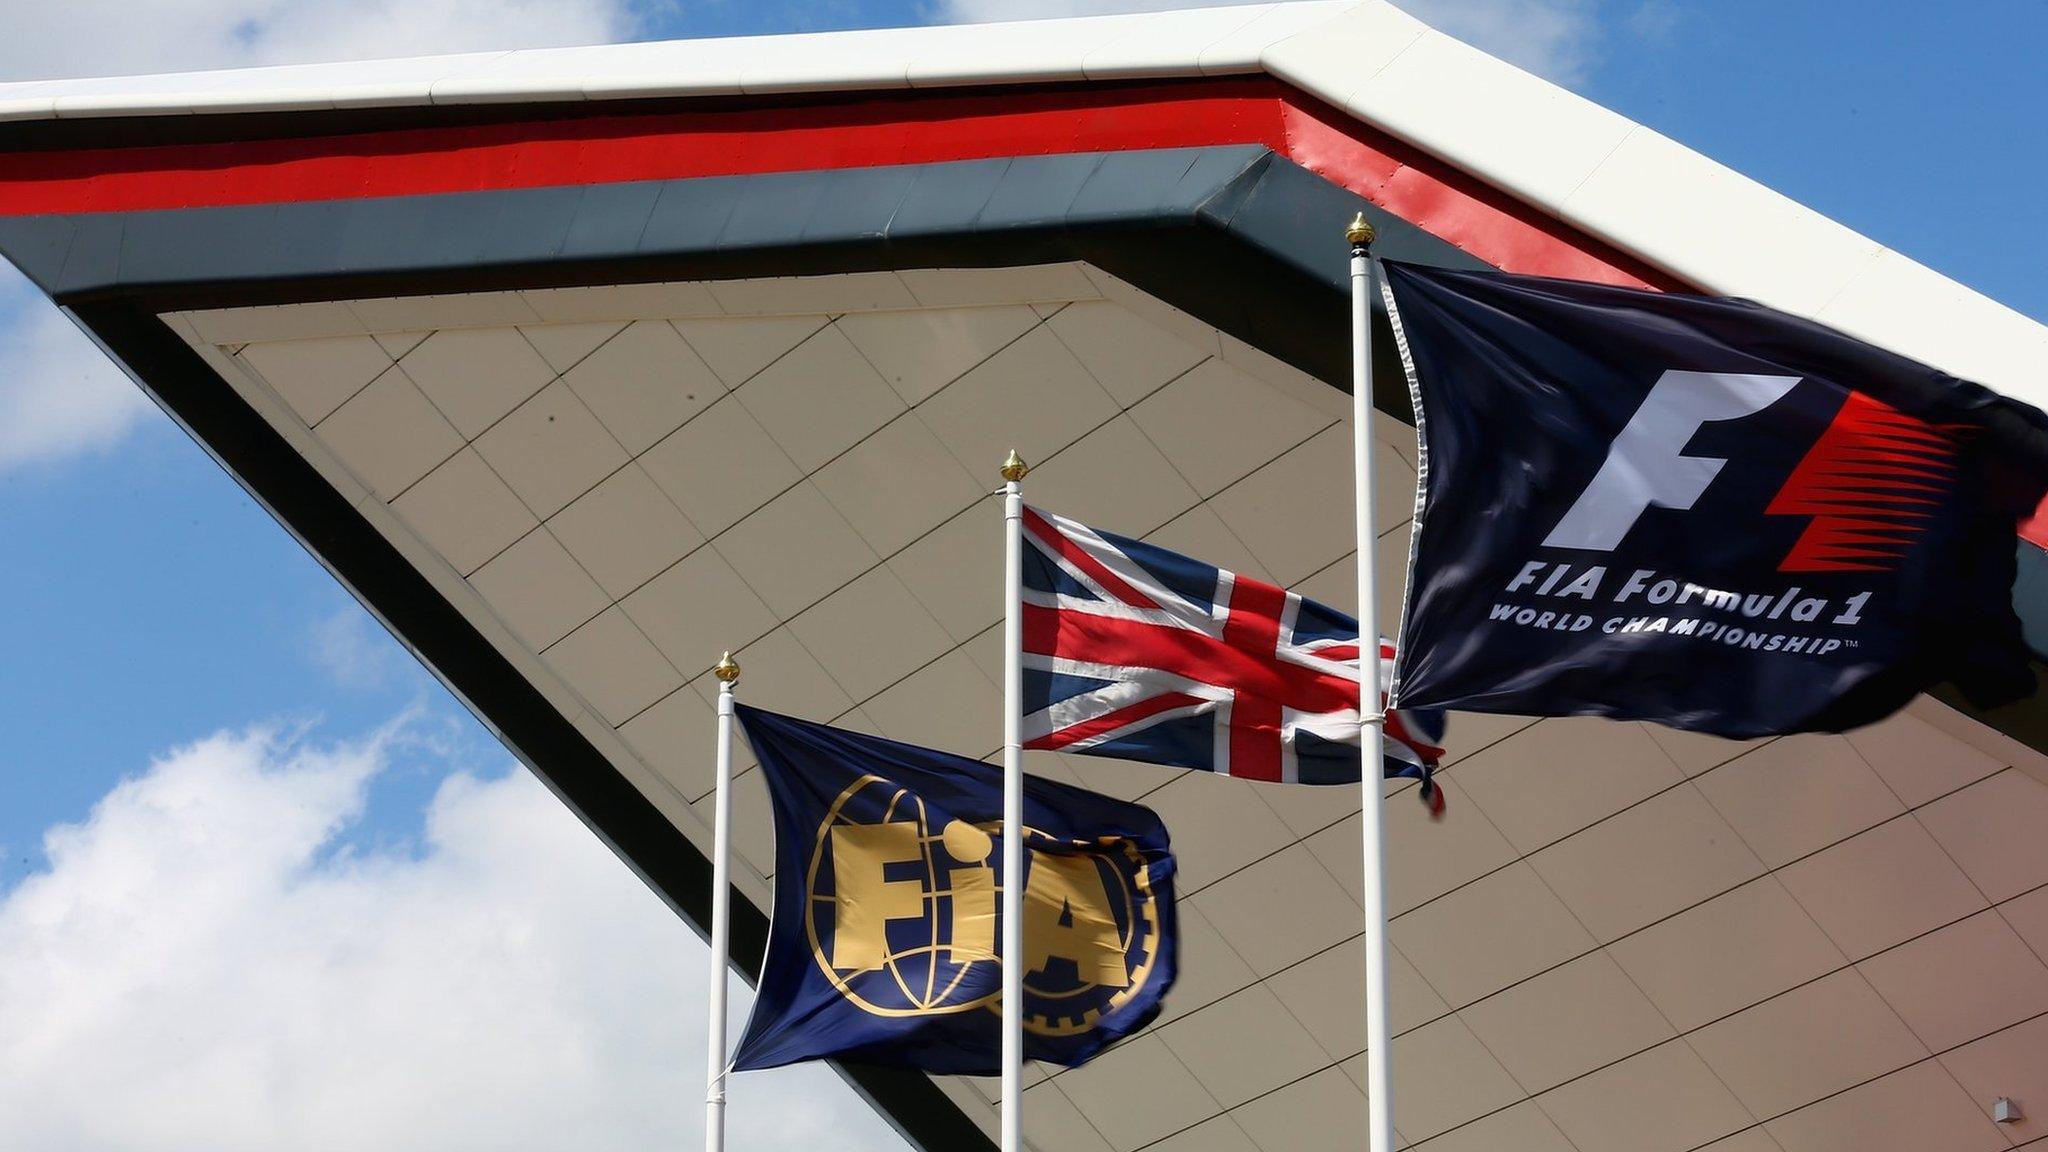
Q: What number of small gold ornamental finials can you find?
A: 3